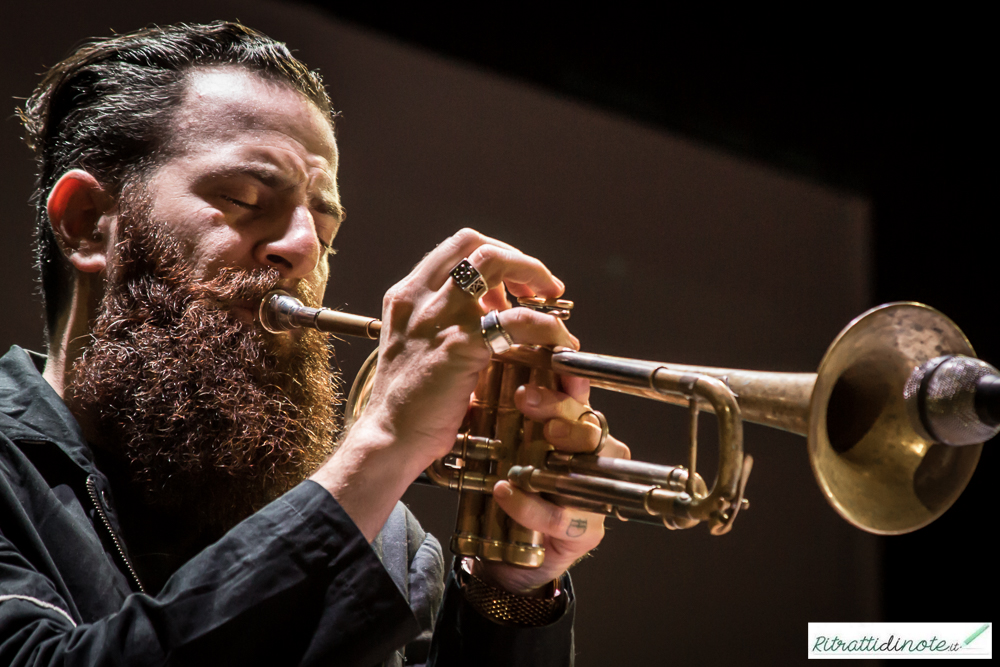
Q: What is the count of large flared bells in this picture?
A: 1